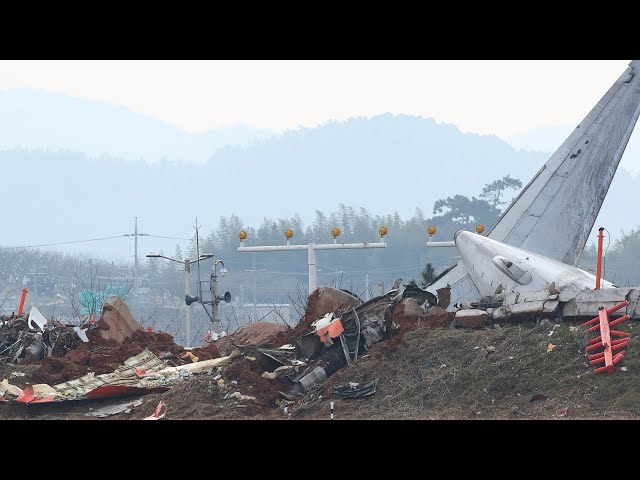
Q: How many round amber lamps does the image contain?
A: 6